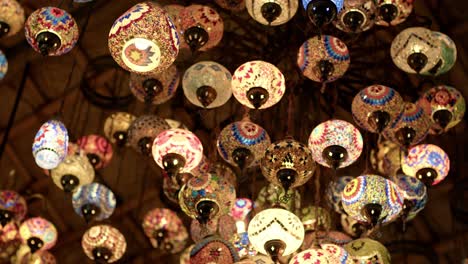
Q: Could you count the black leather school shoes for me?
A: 0